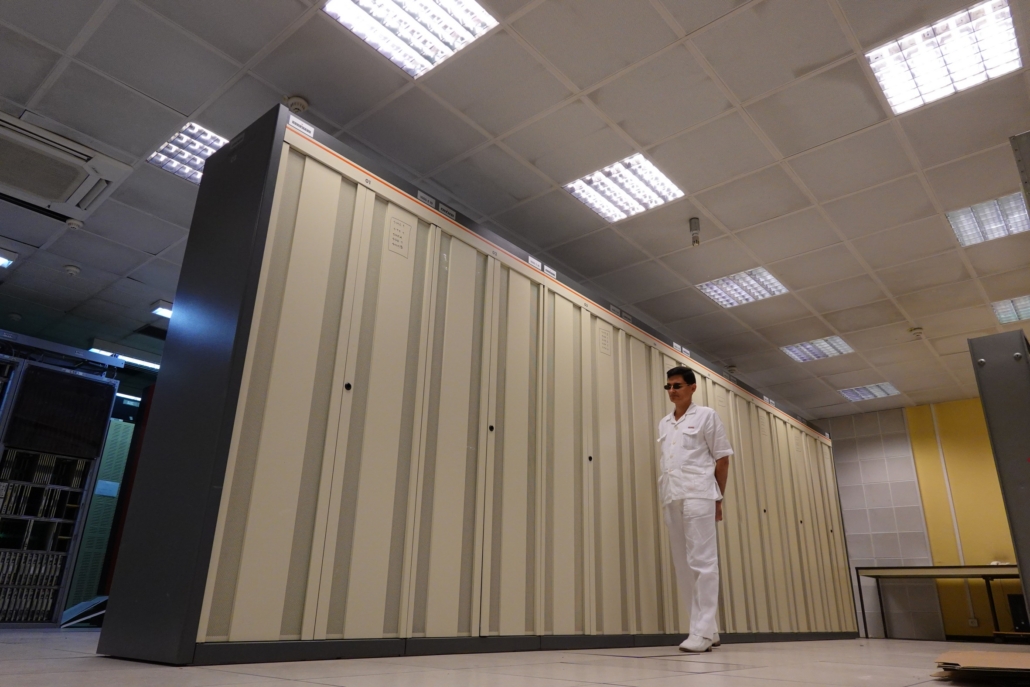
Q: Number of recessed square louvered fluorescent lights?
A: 9